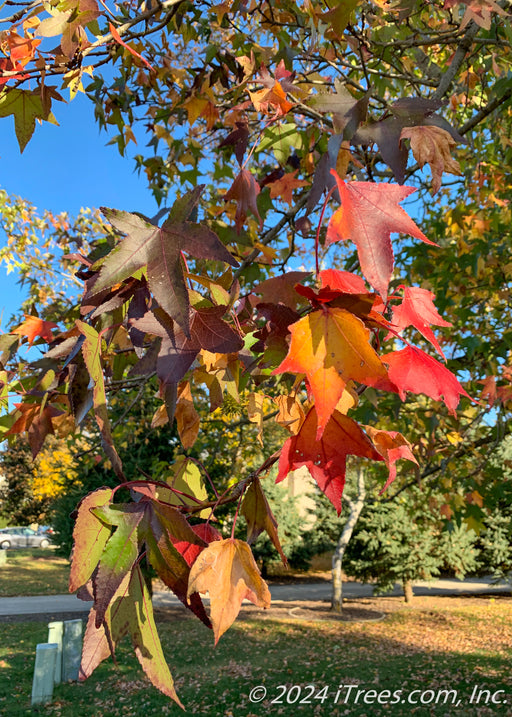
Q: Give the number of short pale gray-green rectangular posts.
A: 3